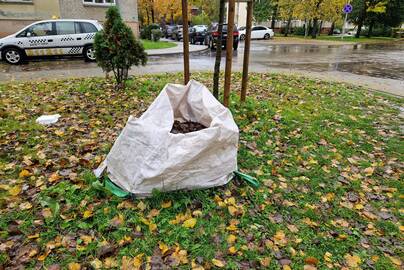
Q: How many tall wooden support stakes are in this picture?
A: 3